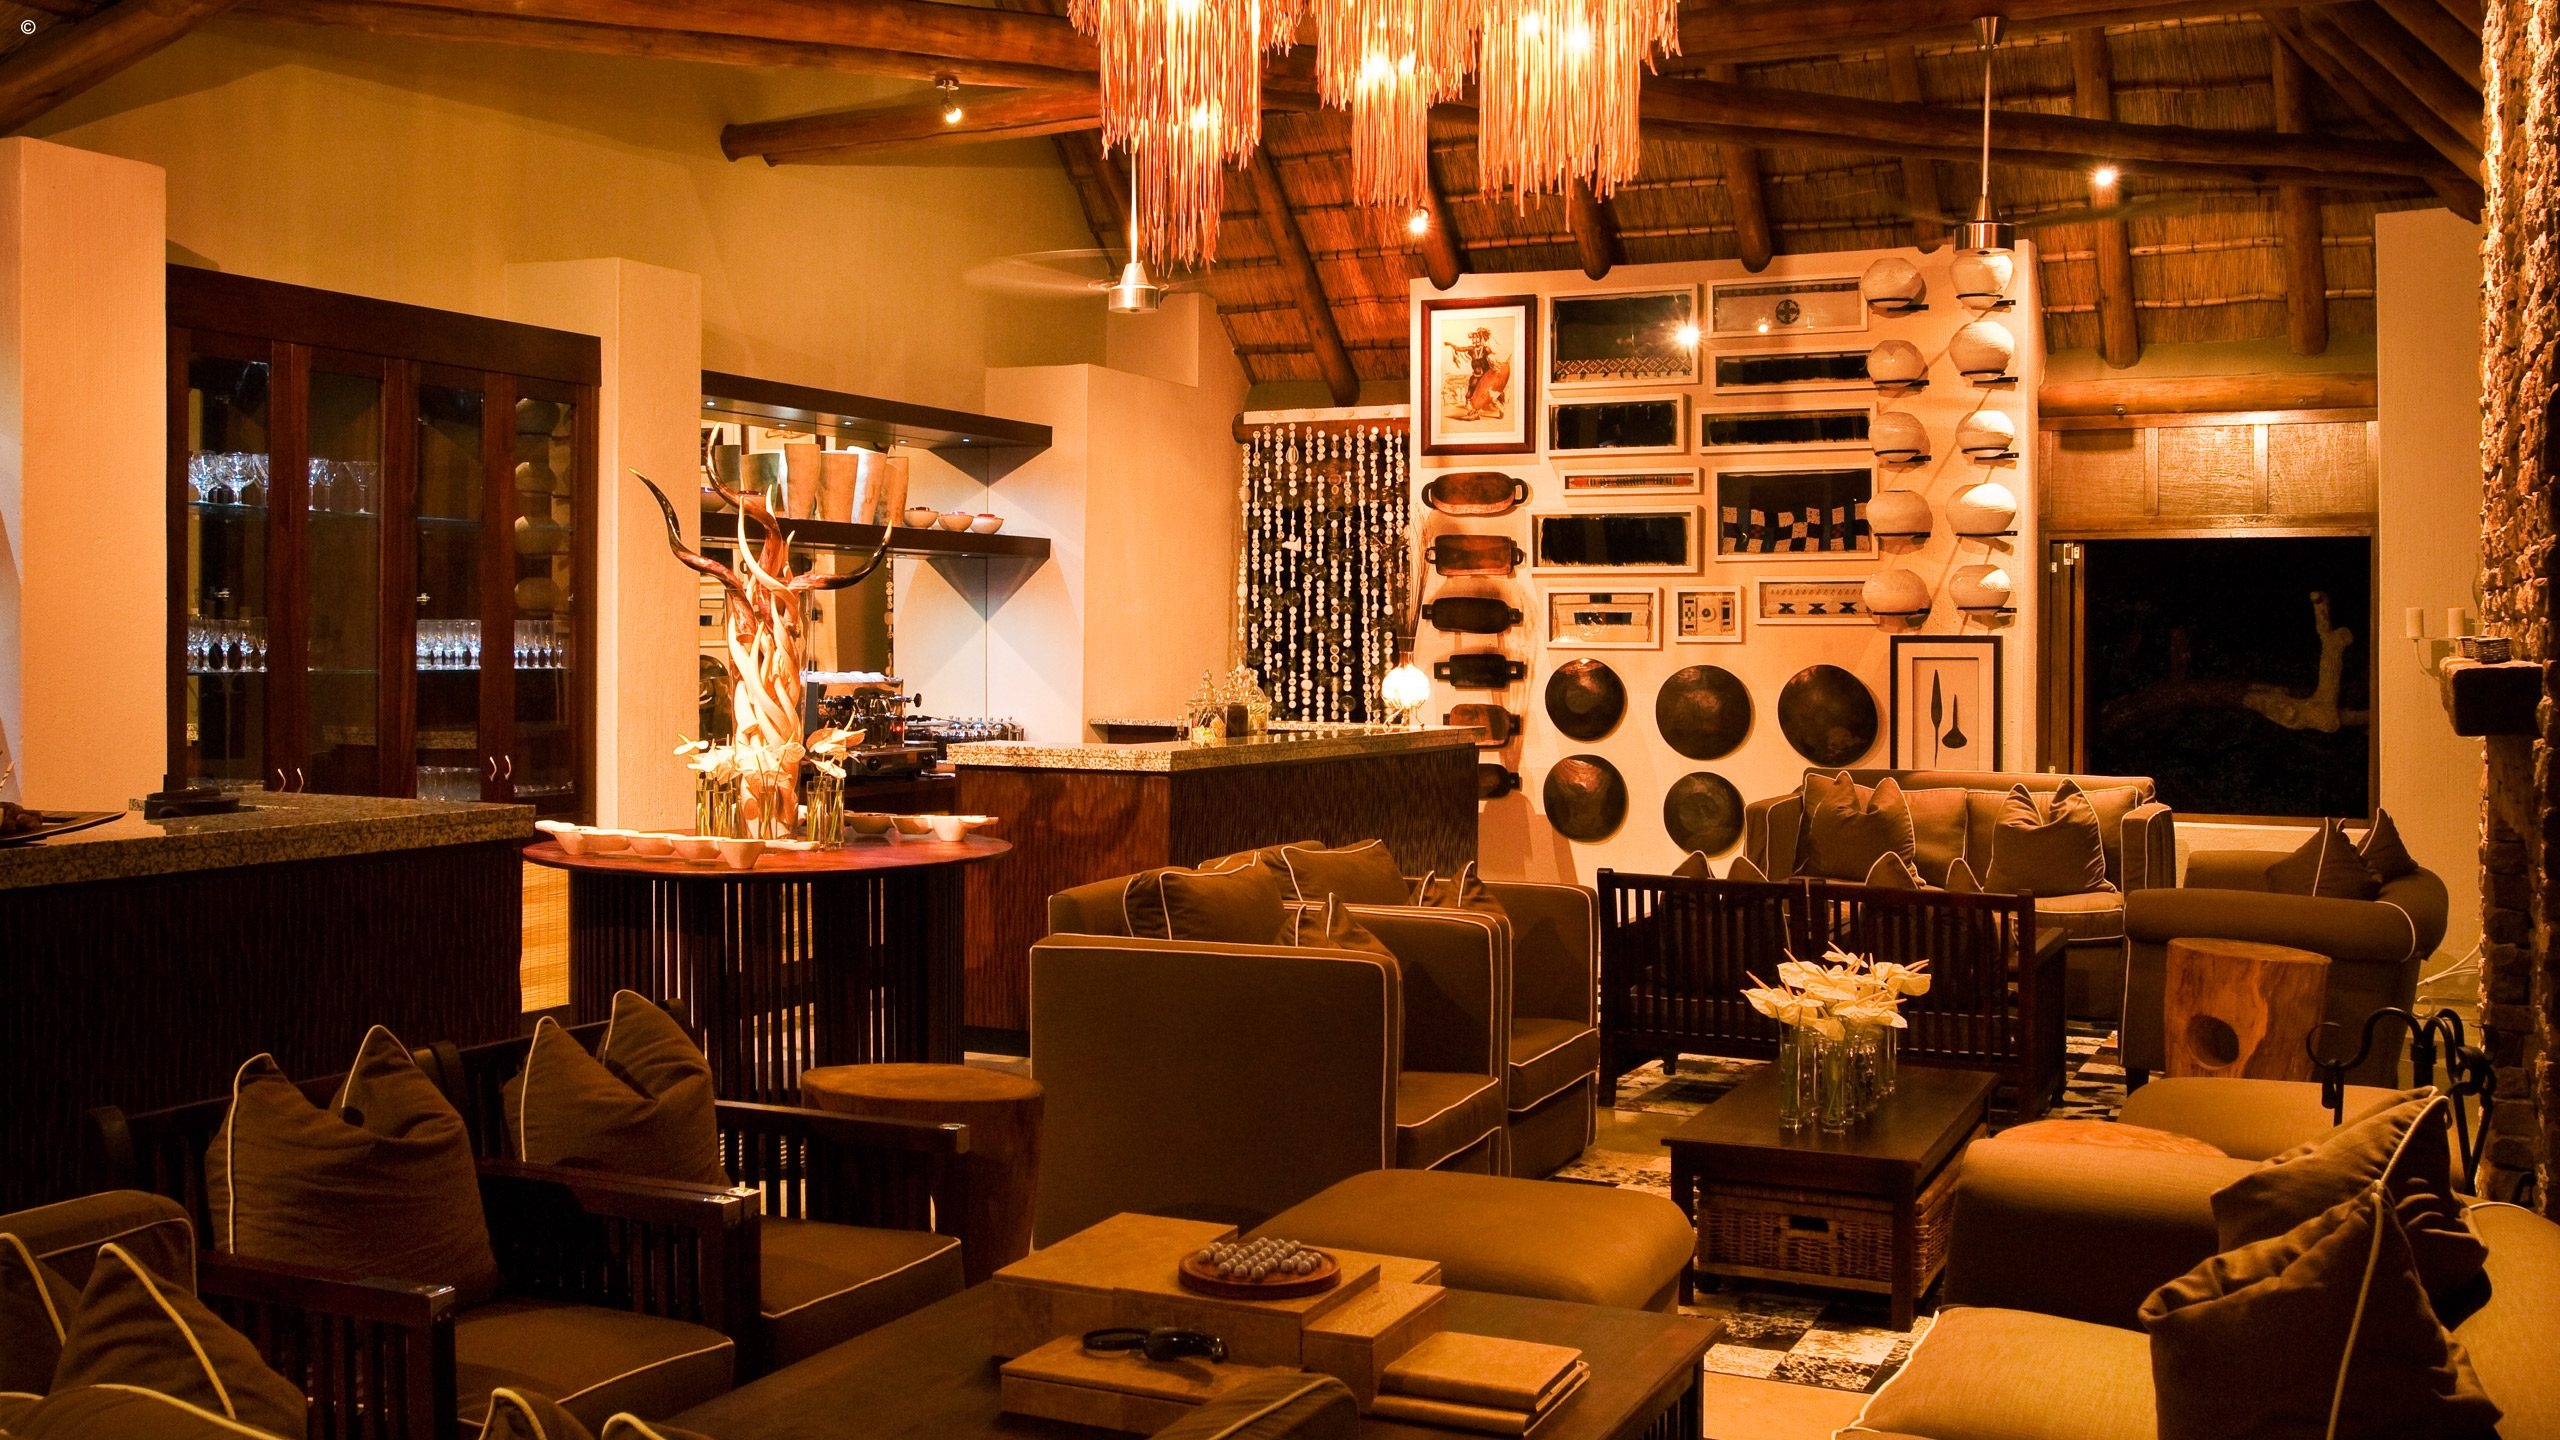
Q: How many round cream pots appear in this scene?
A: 10